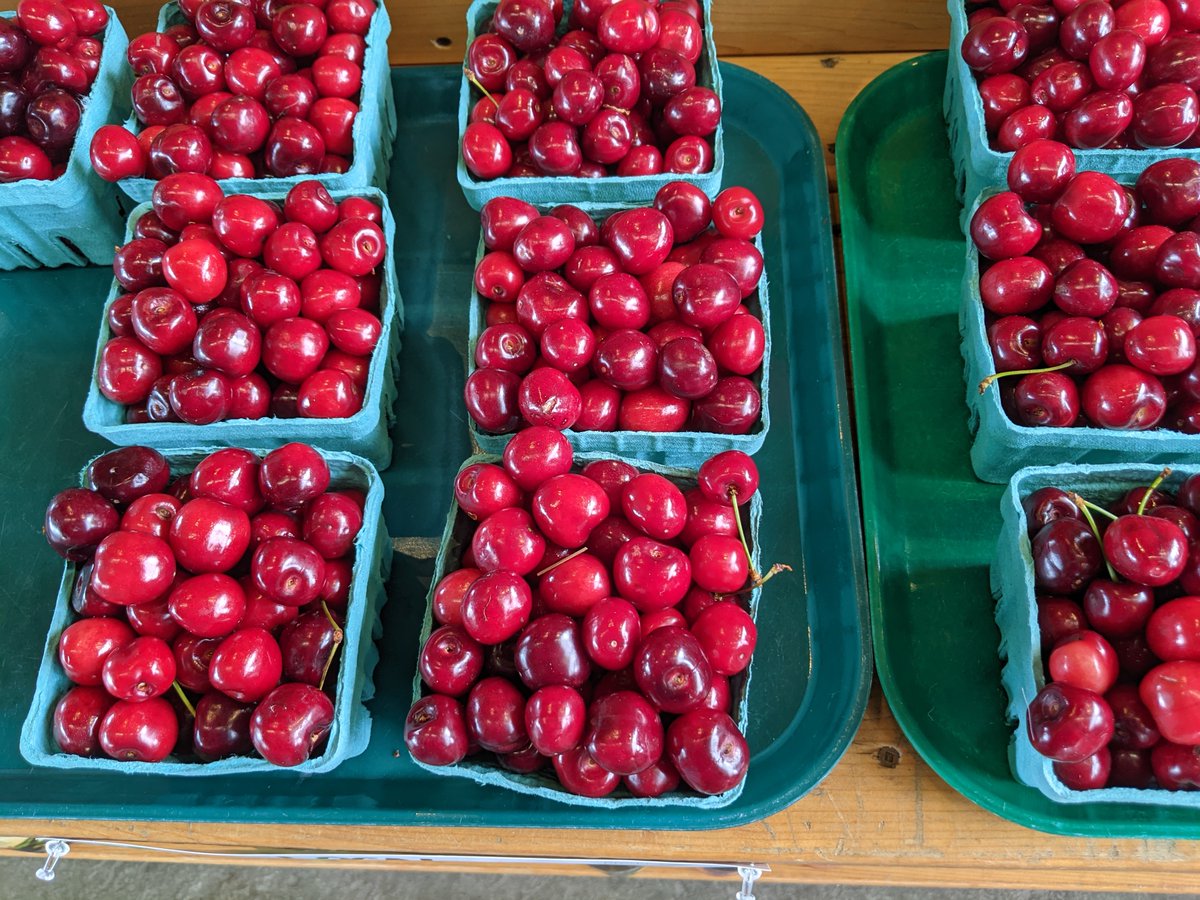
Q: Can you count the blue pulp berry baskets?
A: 10